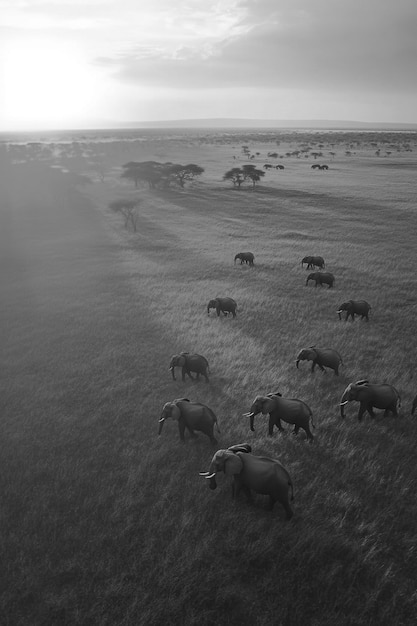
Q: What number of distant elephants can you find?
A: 4